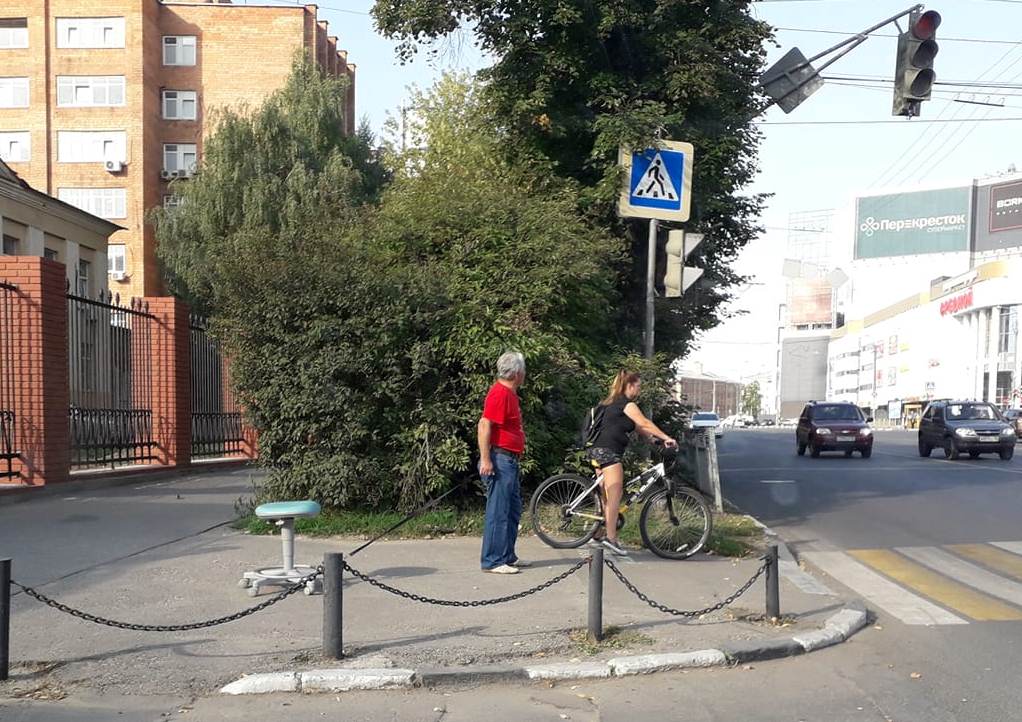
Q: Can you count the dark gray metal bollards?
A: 4